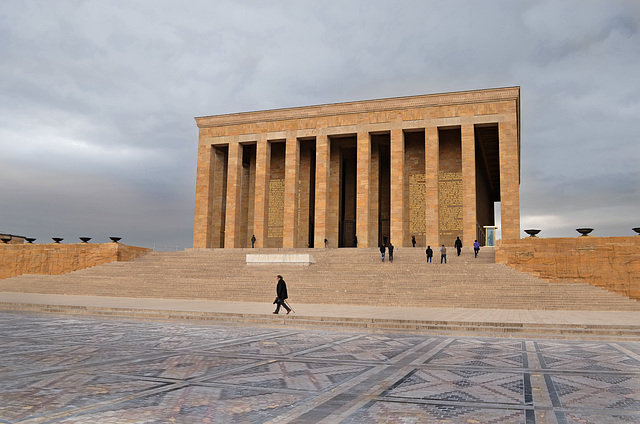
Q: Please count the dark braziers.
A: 8